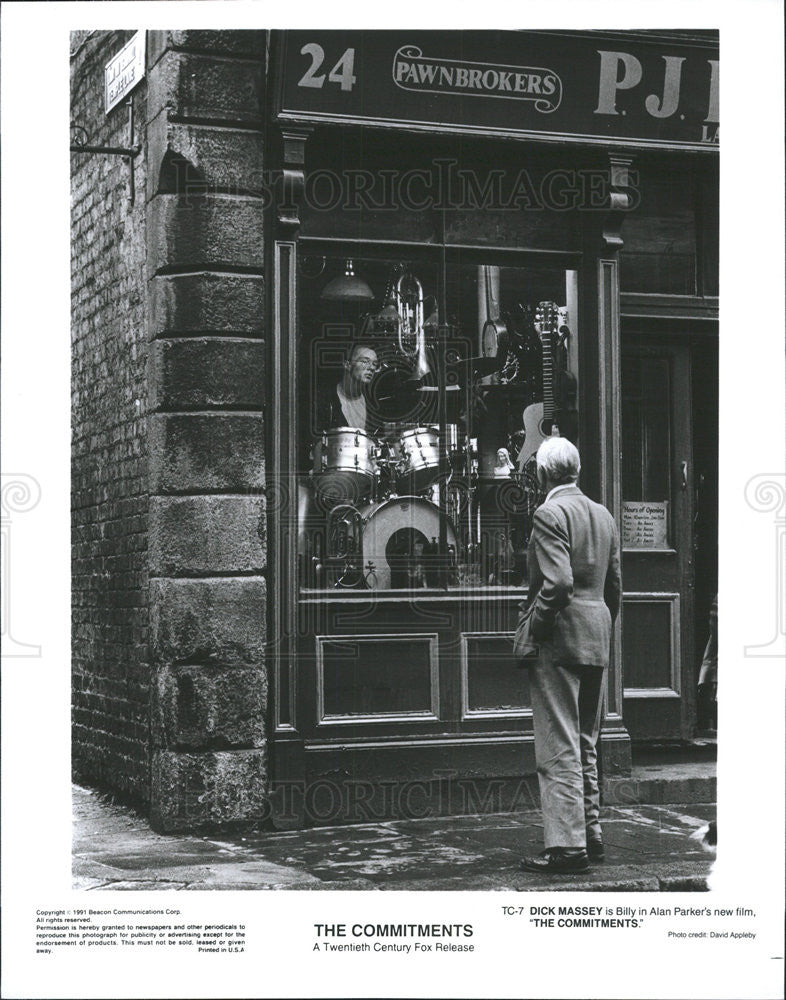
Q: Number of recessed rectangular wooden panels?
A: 3